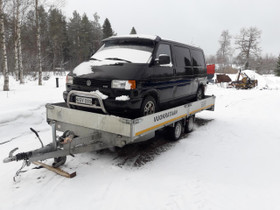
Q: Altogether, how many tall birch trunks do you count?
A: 4